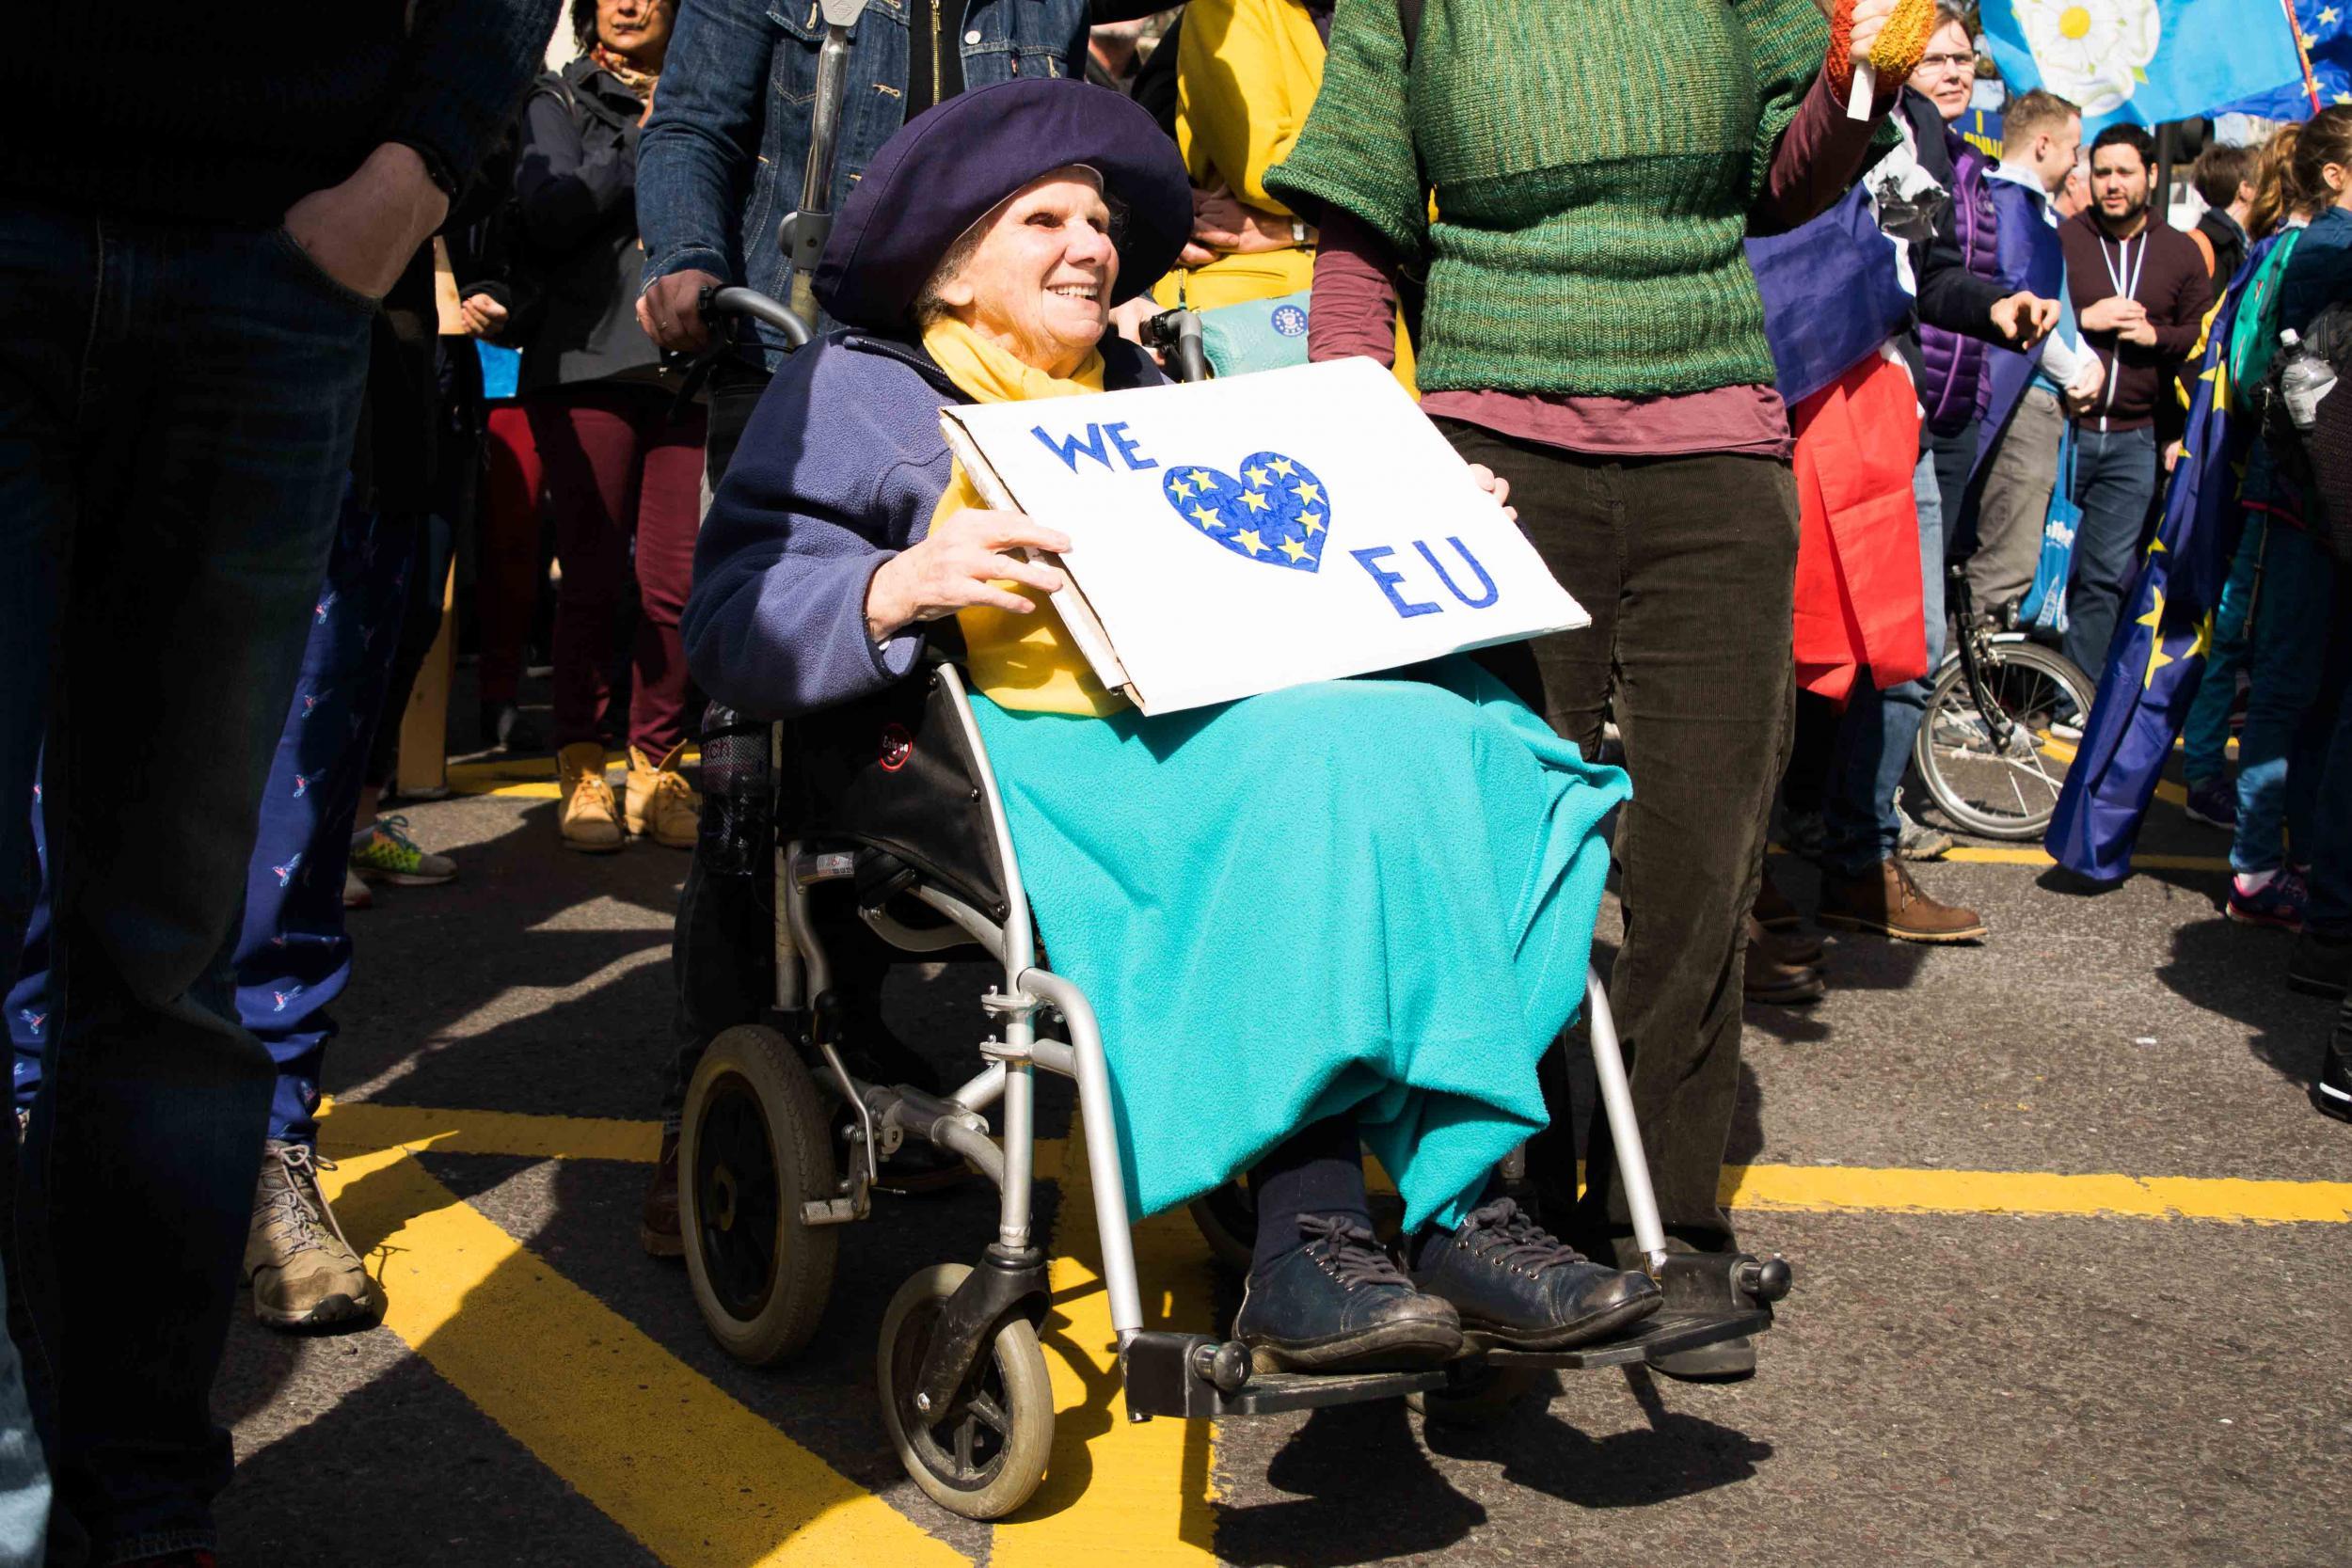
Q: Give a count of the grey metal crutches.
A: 1